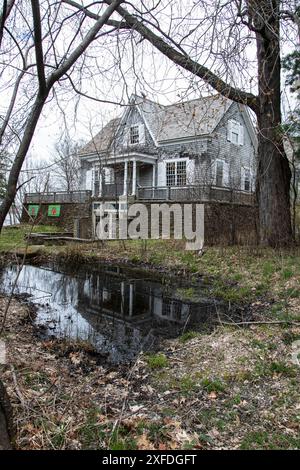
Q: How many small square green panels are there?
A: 2